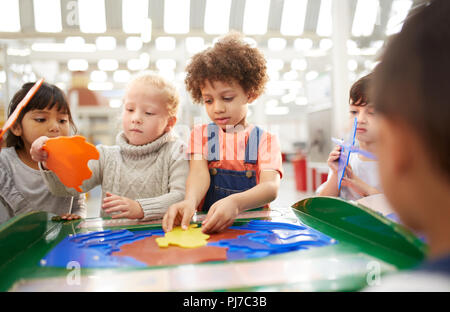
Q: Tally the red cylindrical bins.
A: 1